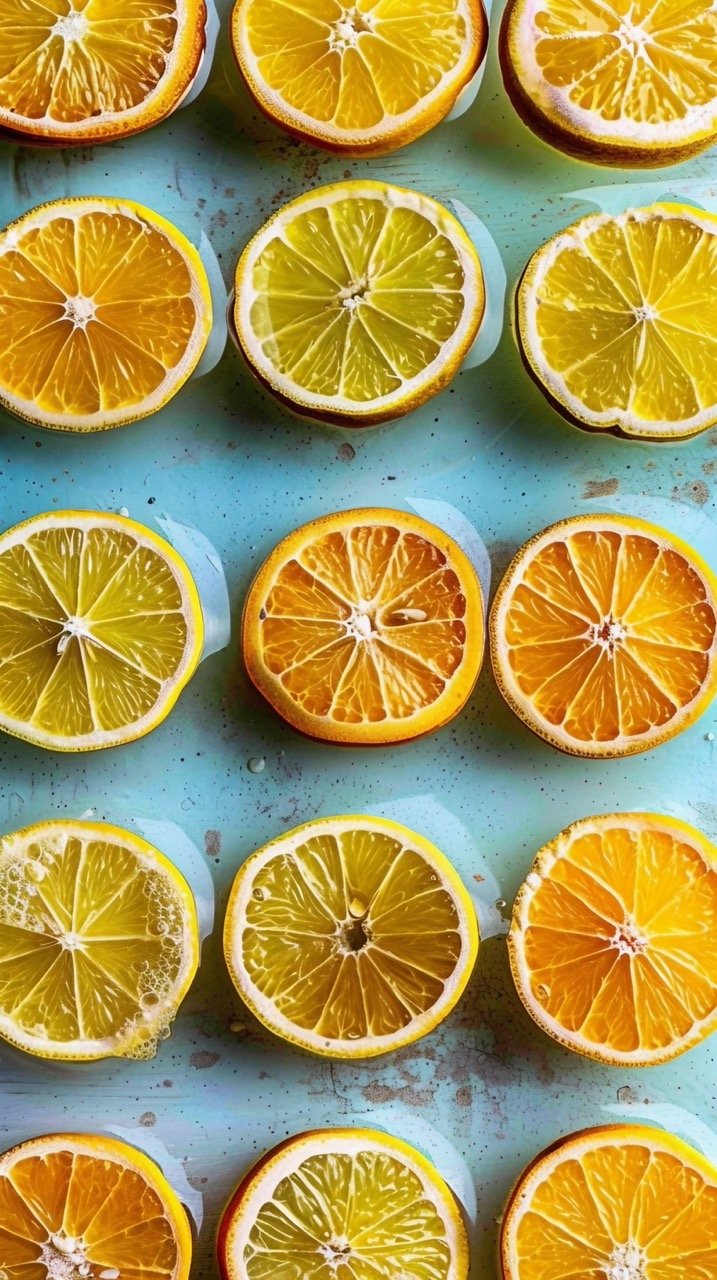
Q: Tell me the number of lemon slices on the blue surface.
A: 6